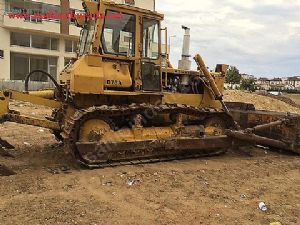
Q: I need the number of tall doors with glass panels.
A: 1